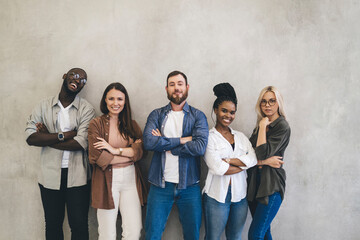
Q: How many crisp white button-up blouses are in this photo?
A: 1